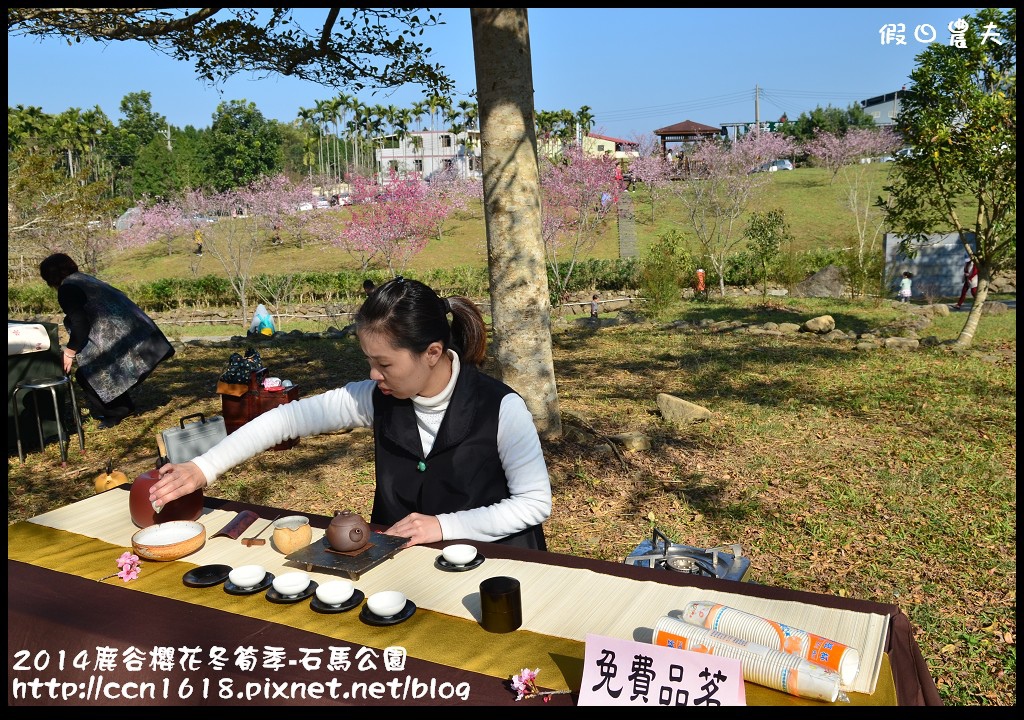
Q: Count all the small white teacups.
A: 5